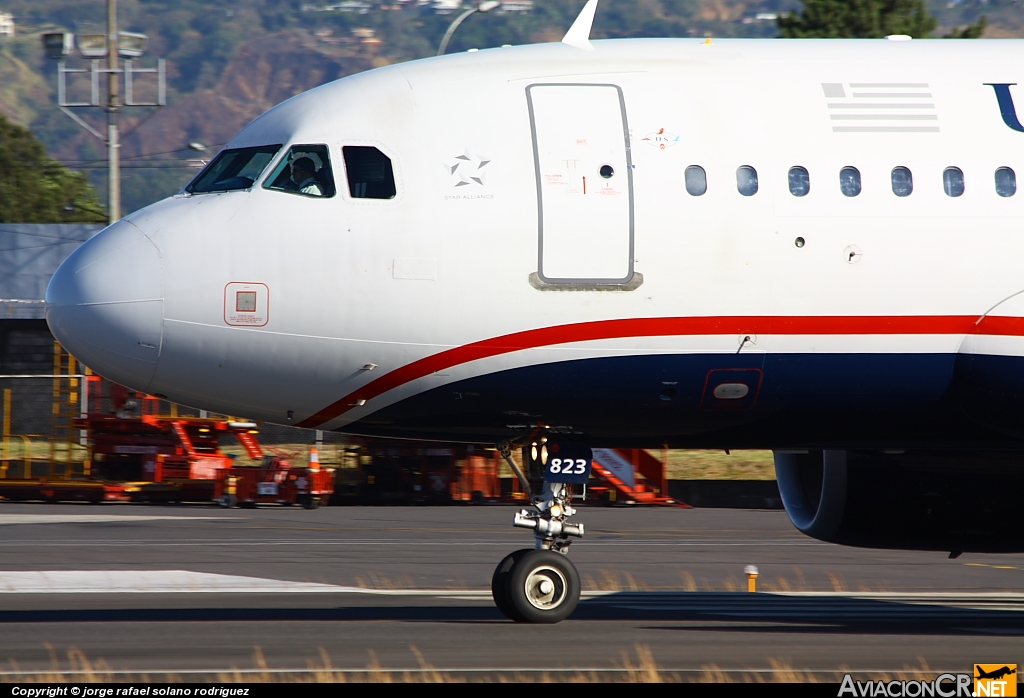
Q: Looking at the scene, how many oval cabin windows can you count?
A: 7